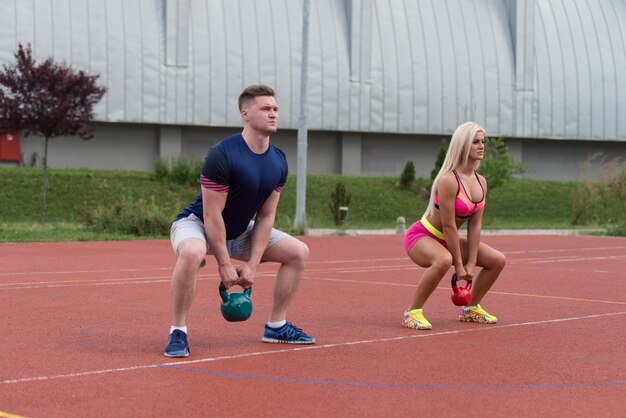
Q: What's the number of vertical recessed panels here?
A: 3